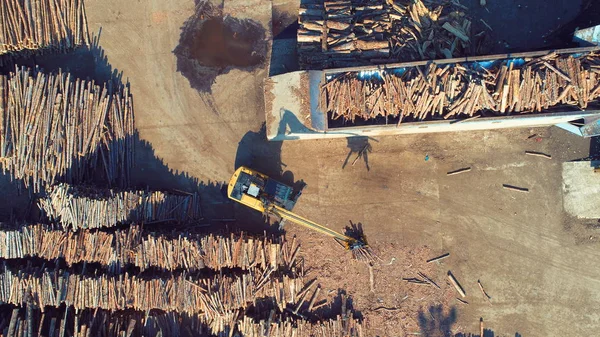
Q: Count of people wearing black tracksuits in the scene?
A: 0